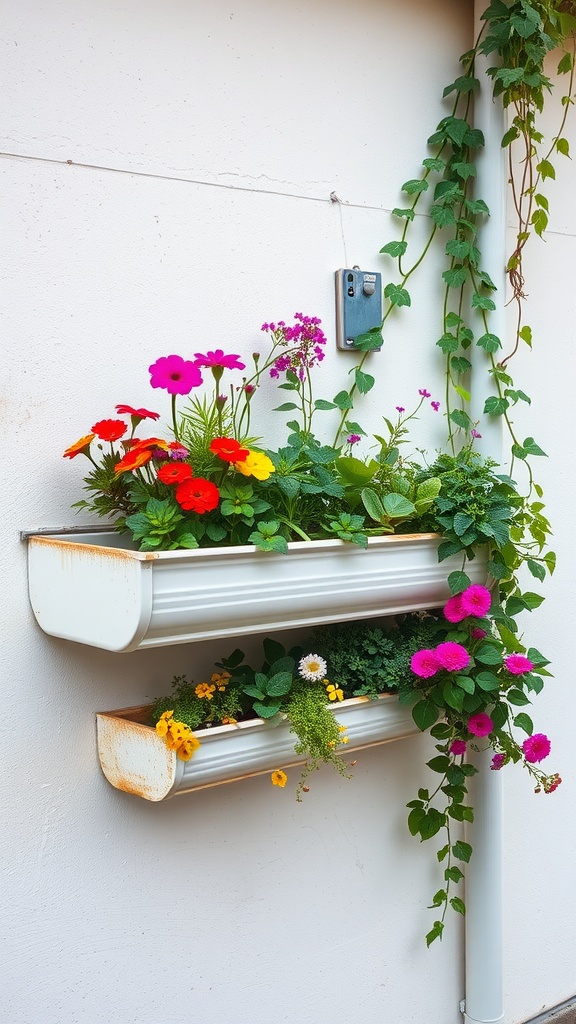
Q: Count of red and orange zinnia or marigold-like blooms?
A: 8